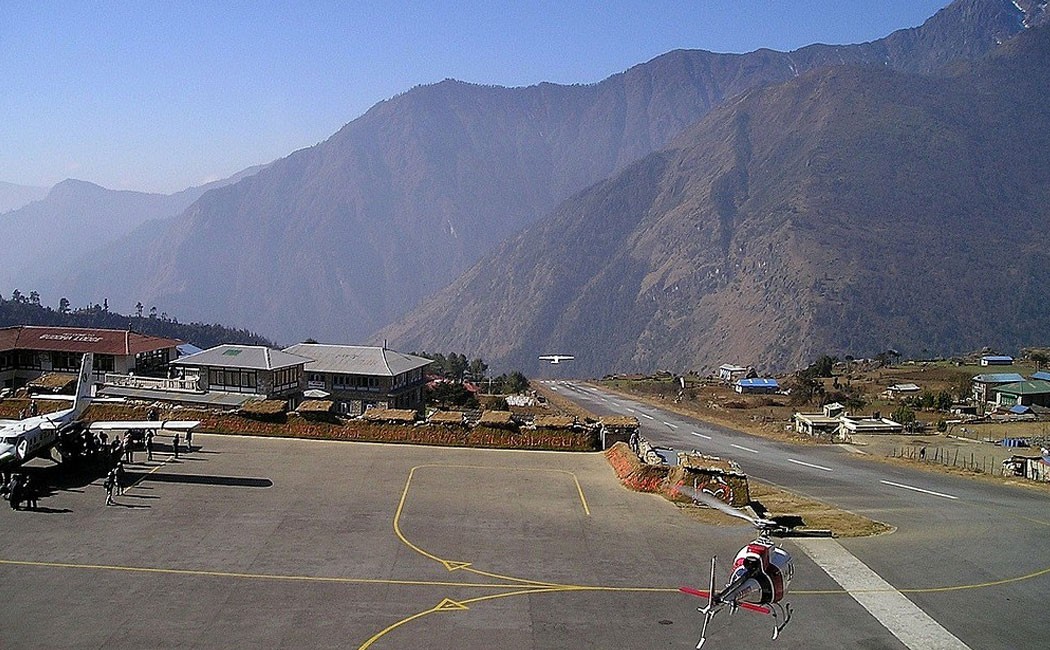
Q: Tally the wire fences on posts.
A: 1